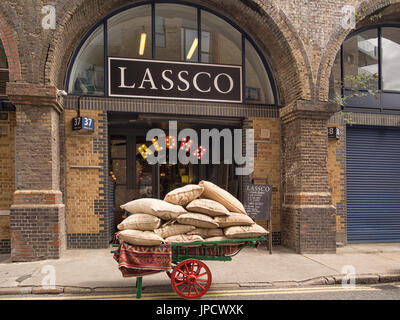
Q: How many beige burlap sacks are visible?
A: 13